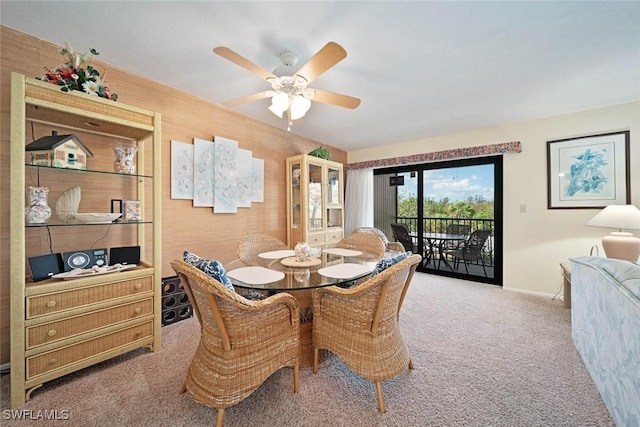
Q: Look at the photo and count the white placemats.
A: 4